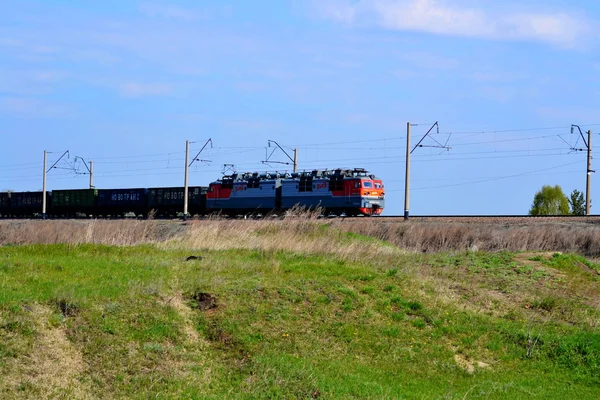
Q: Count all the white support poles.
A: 6